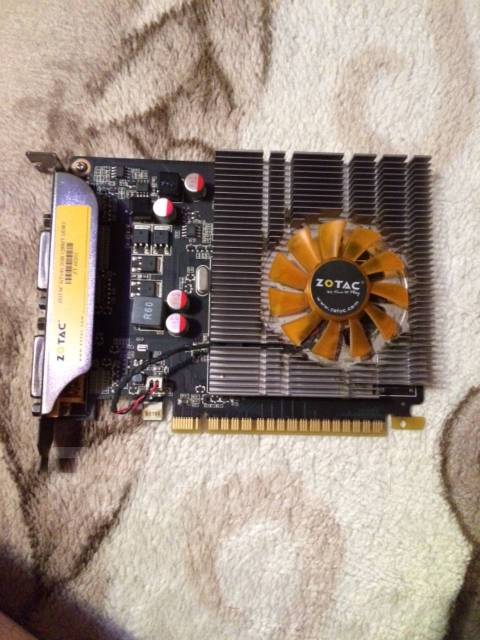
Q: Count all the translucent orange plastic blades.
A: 11